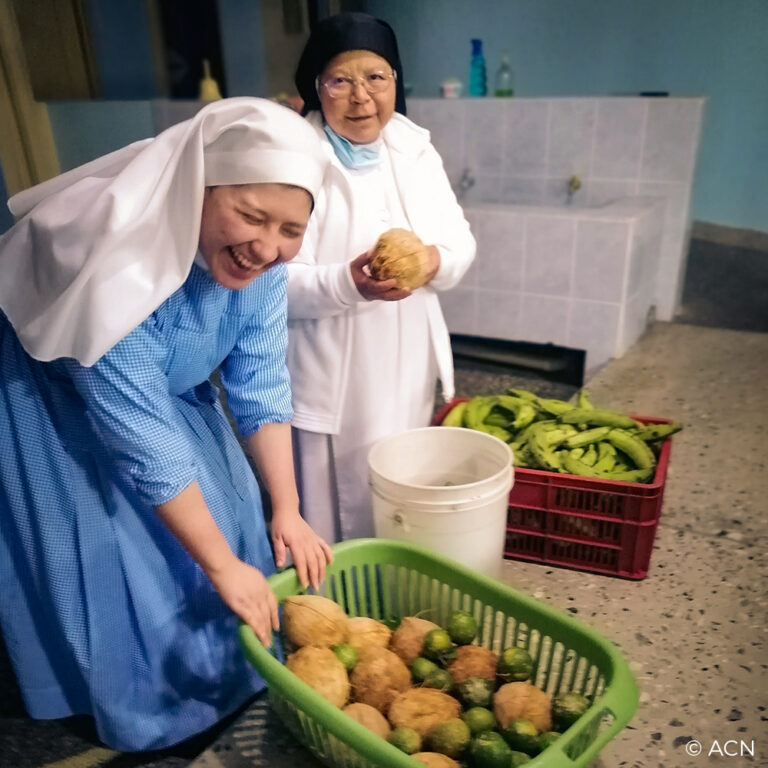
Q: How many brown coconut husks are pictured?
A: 11